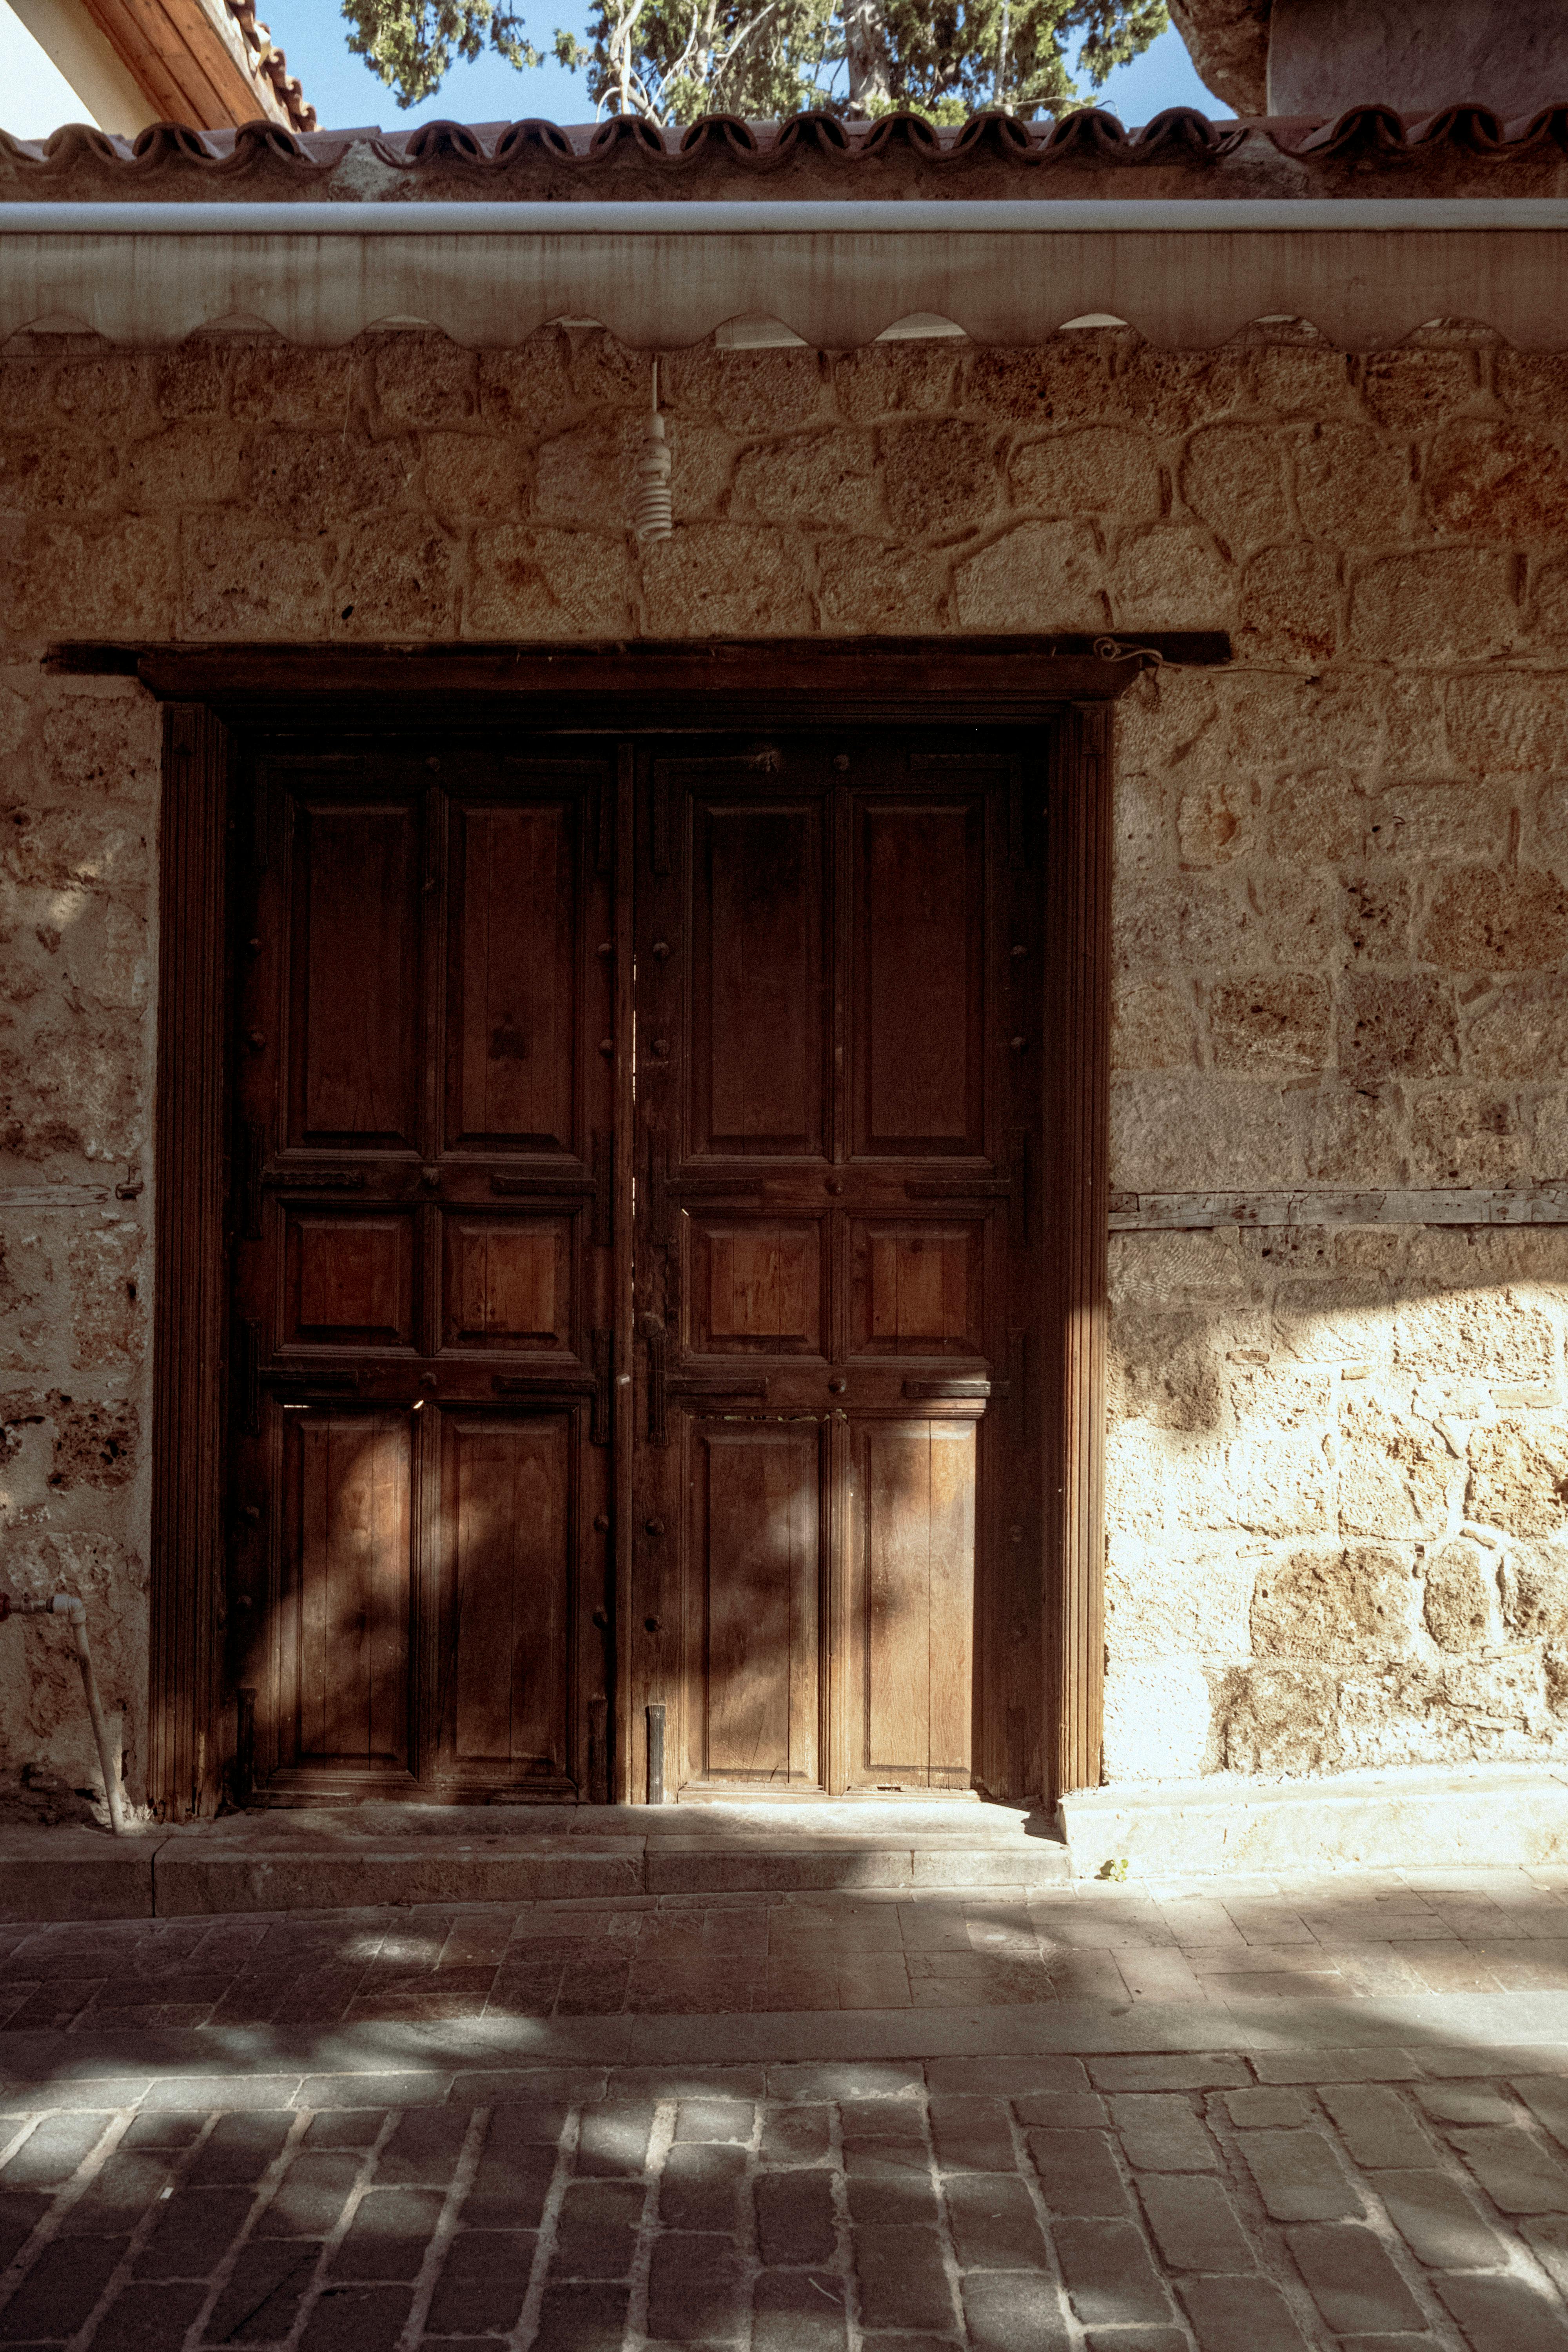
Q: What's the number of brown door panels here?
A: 12